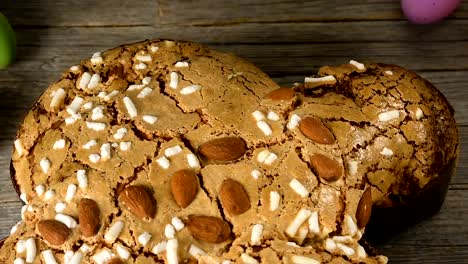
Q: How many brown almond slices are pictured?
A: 11